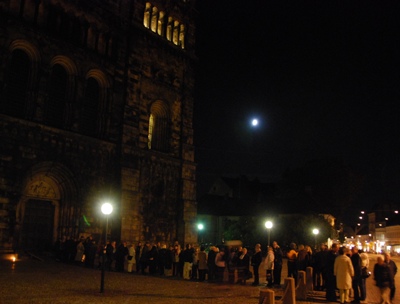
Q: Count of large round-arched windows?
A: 4